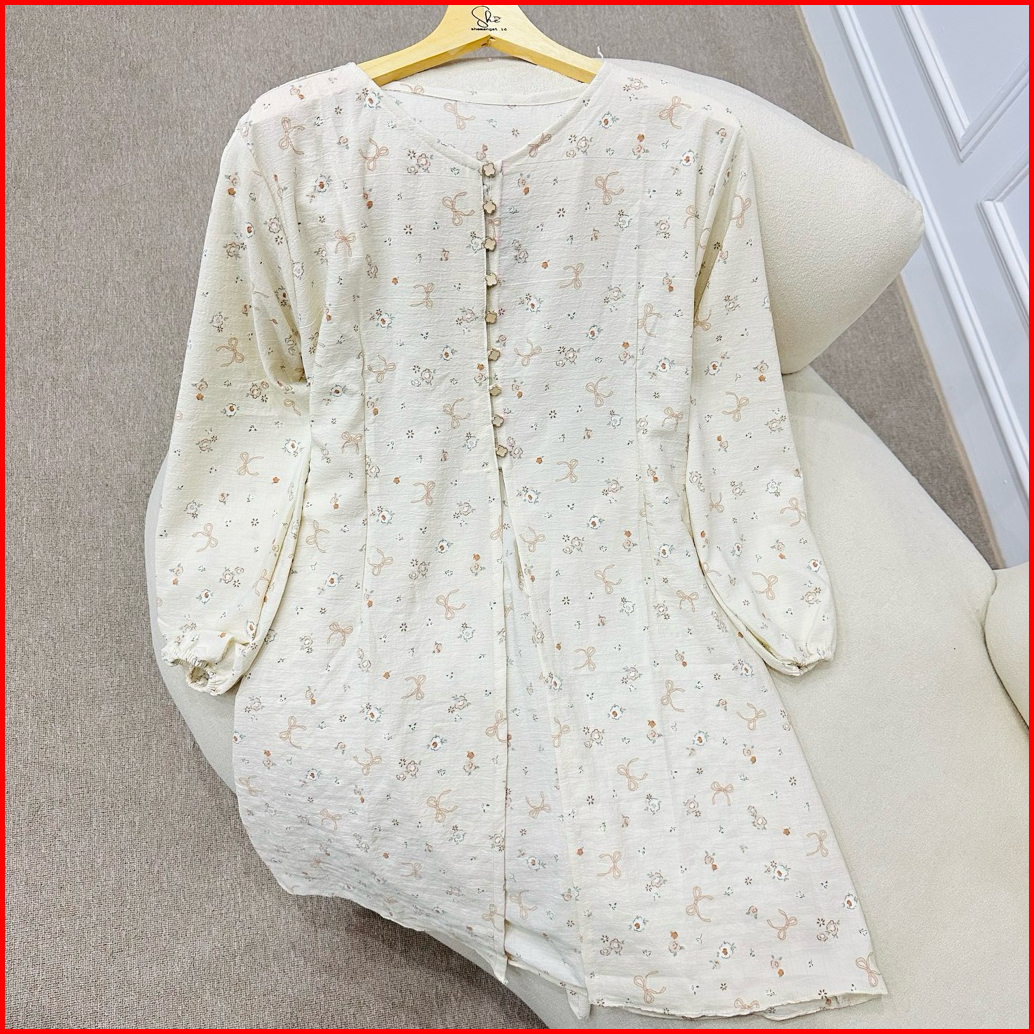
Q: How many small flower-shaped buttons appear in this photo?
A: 9